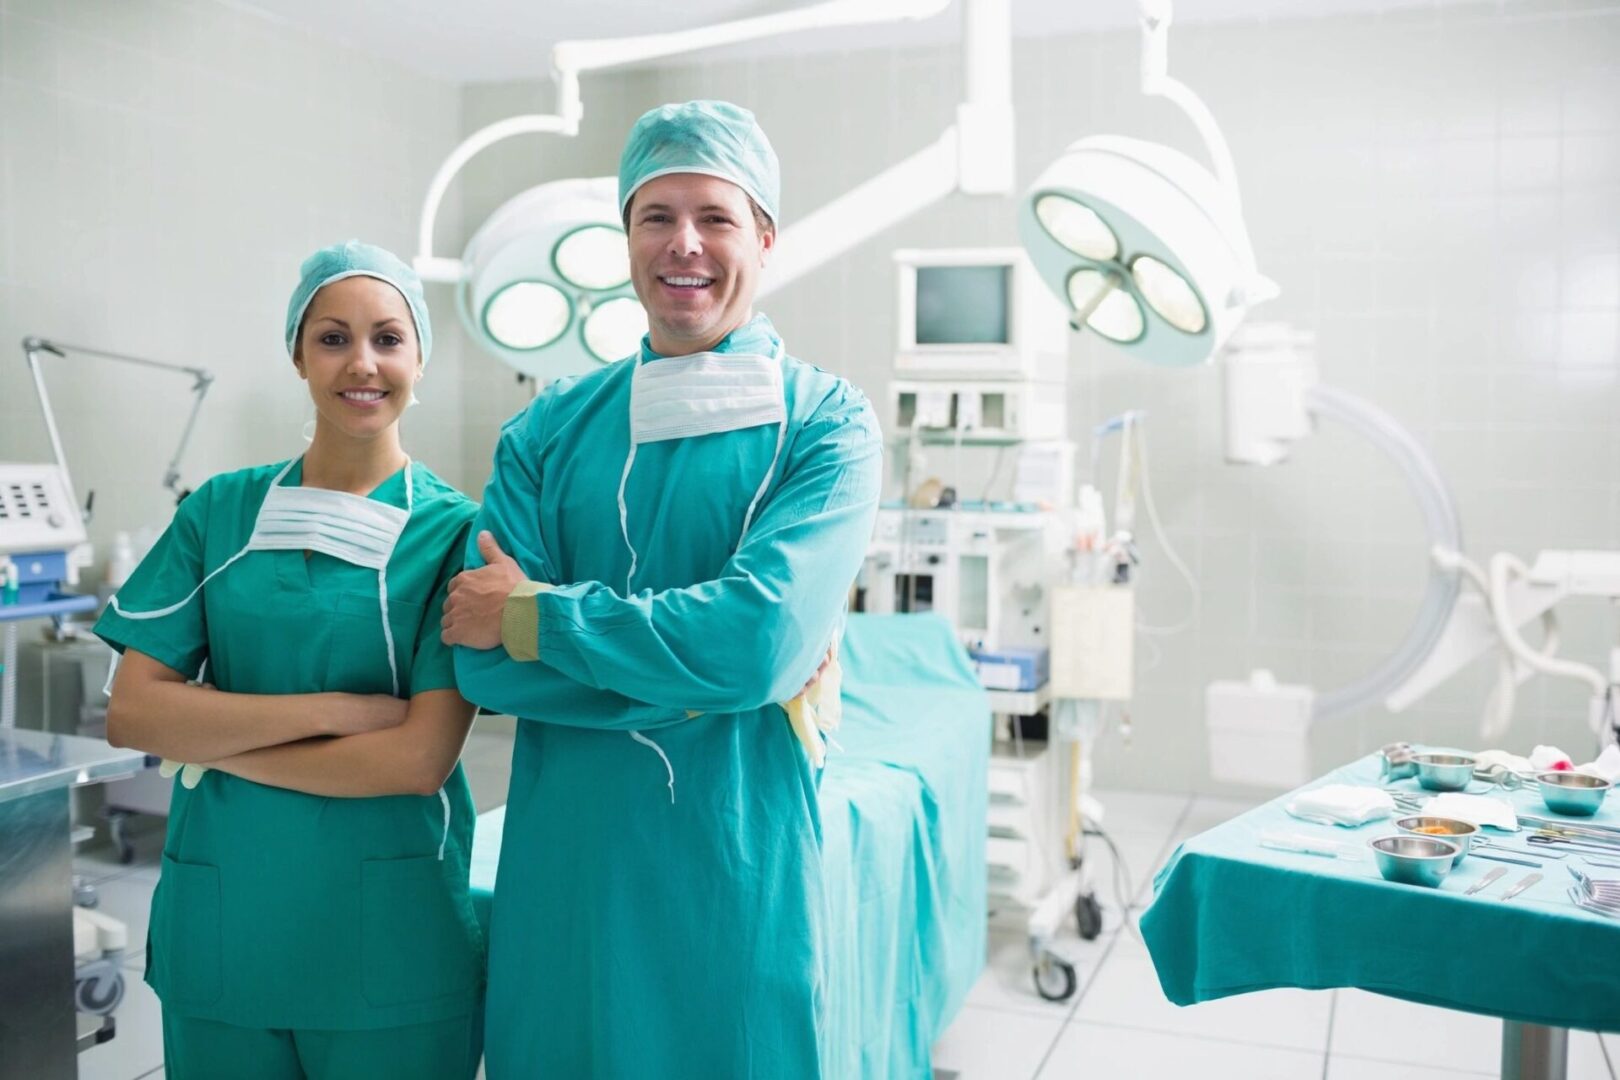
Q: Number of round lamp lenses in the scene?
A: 6